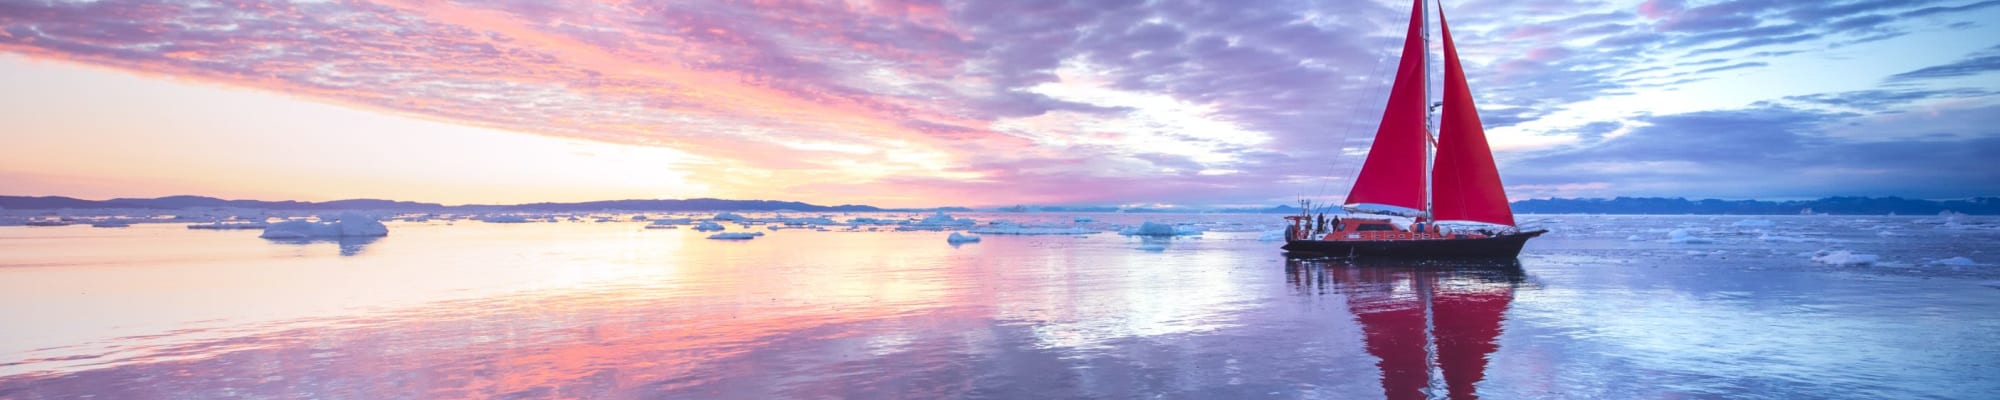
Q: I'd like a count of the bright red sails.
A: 2